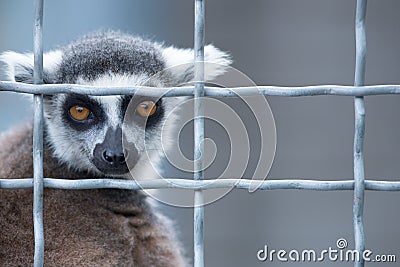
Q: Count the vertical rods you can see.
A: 3